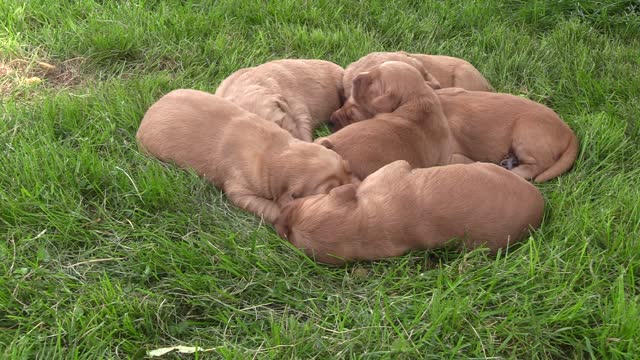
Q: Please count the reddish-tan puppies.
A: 6